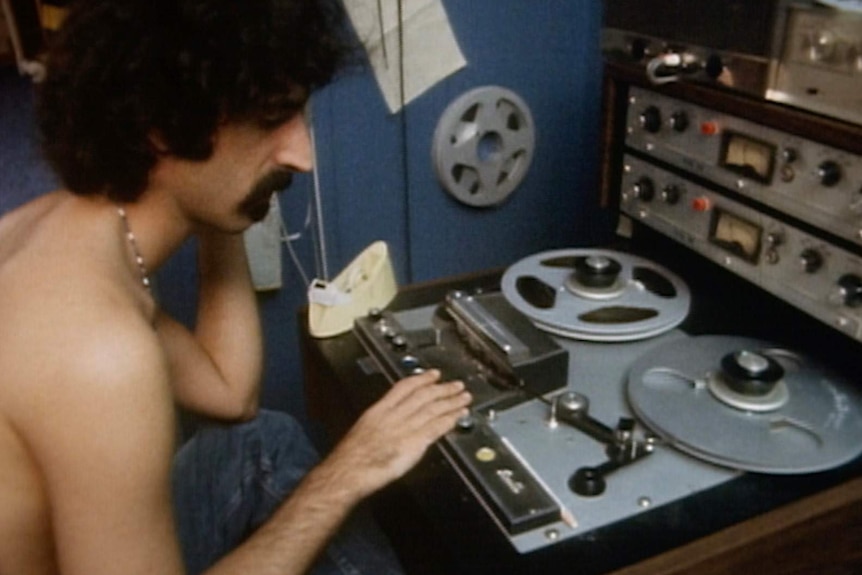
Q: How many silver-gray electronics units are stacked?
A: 2